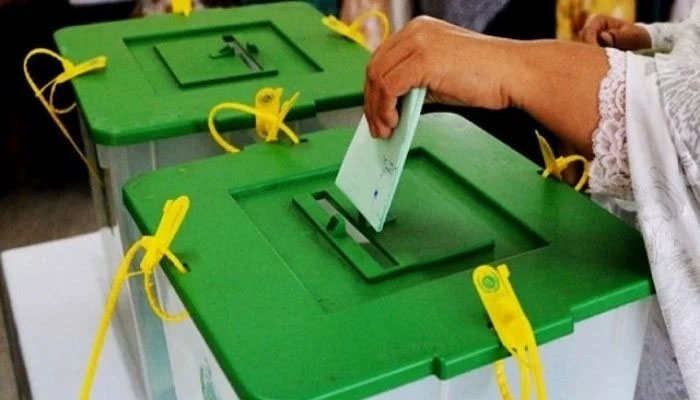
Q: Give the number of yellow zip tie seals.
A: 7